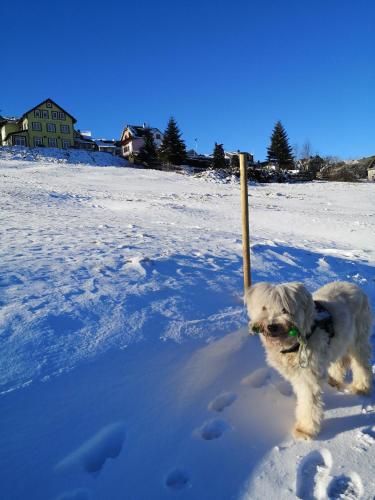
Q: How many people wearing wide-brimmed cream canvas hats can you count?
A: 0